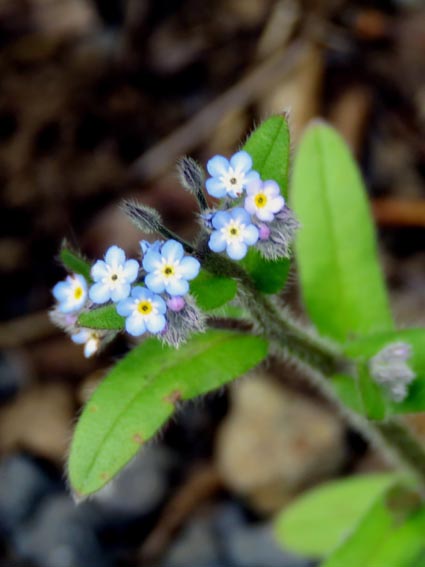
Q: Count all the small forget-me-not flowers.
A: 8